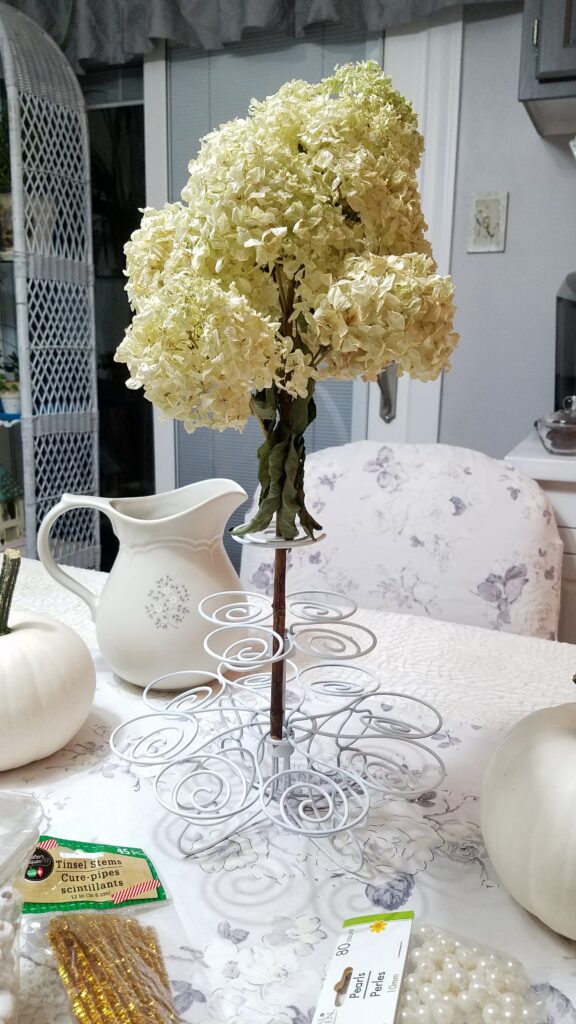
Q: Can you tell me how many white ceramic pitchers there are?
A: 1